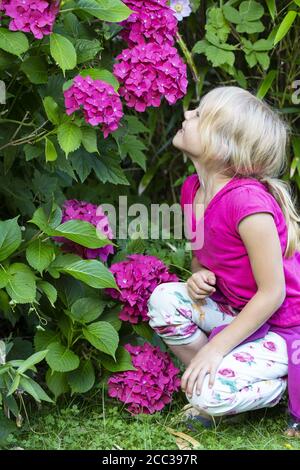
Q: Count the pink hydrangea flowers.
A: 7